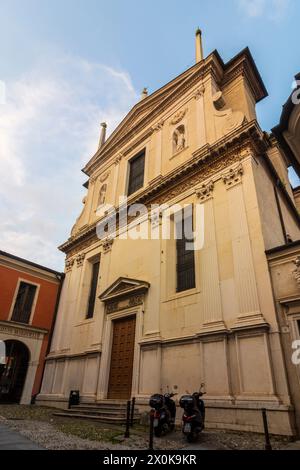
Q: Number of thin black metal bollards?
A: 4